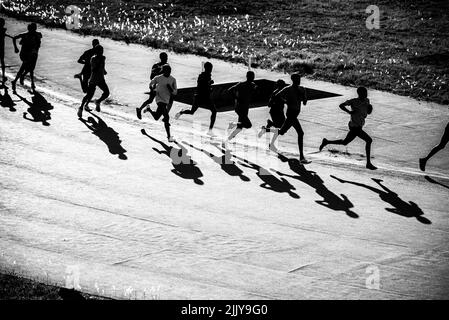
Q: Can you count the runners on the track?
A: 12